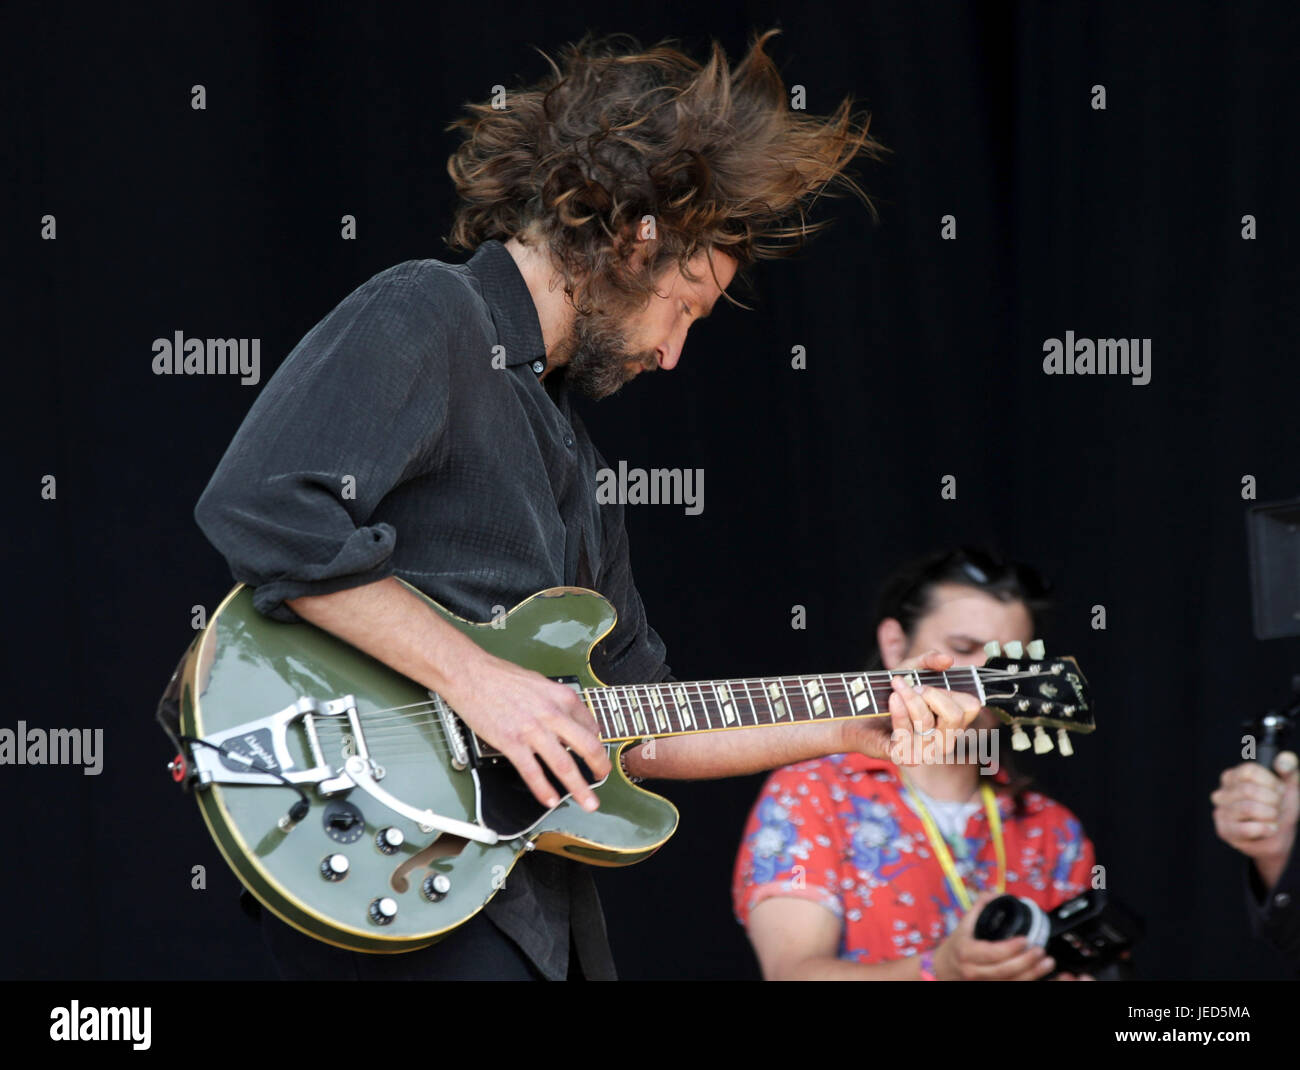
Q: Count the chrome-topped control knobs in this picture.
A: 4